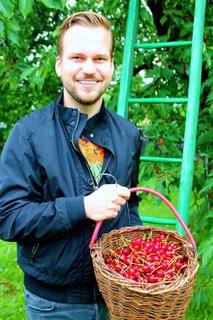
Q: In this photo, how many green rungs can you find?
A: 4